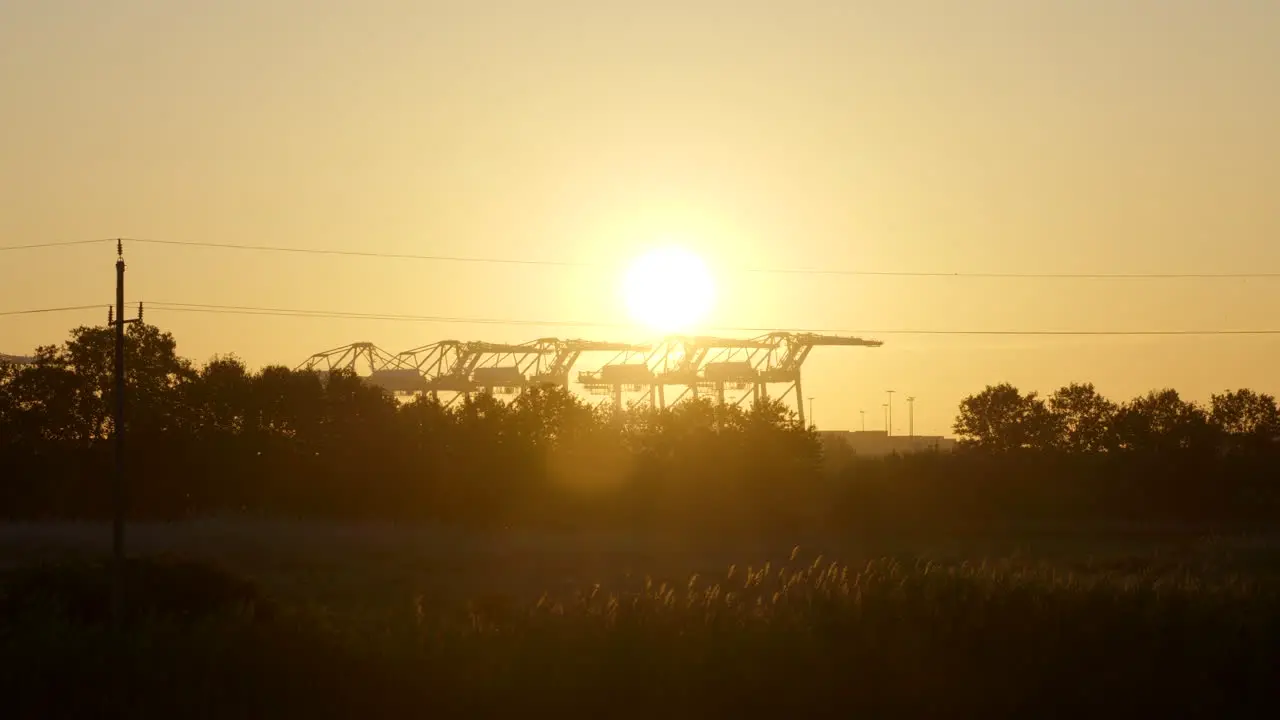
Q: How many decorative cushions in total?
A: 0